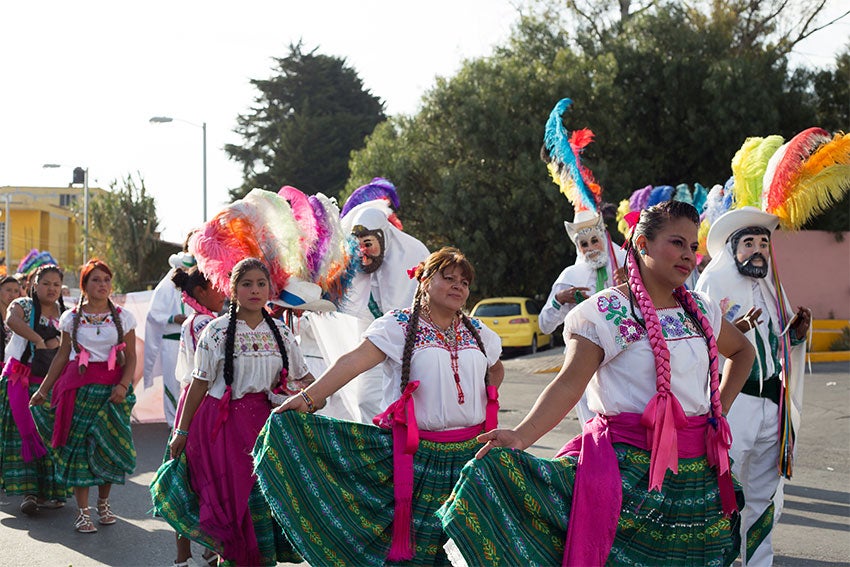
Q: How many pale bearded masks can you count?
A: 3